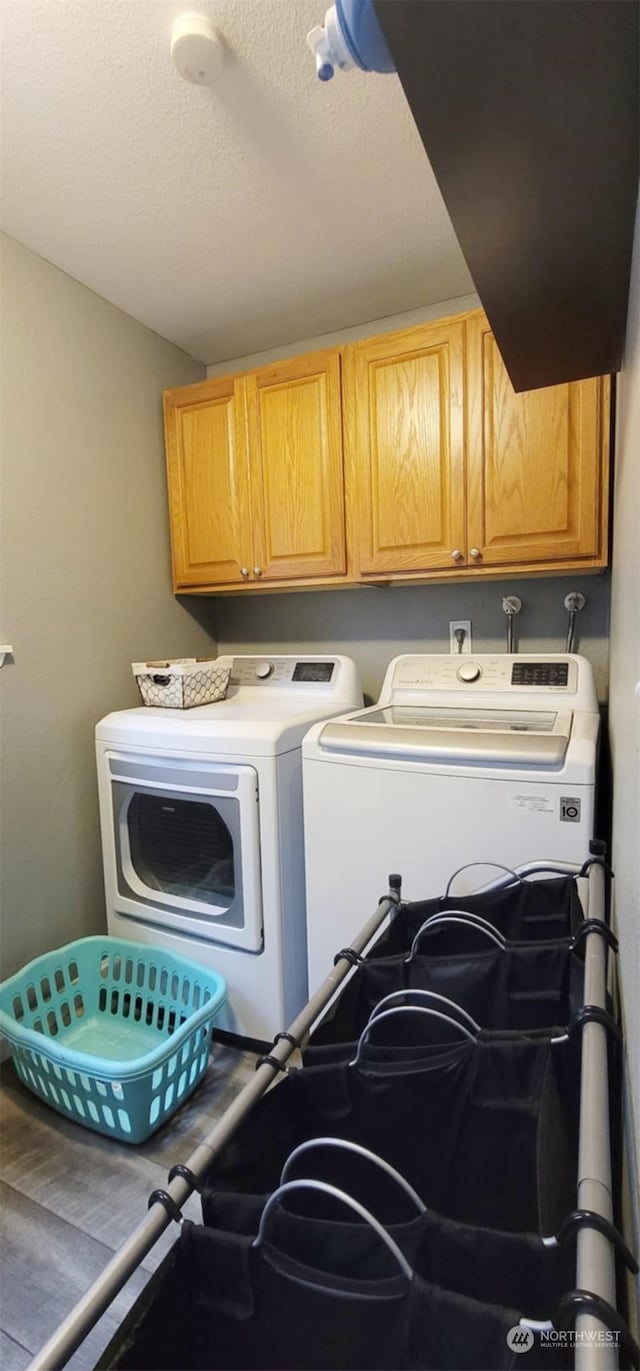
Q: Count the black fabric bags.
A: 4